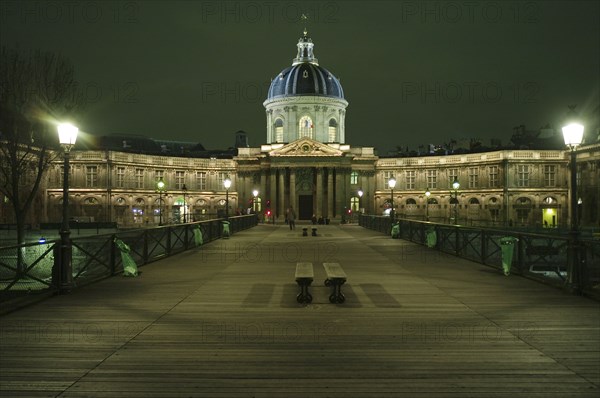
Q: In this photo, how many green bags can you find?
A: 6